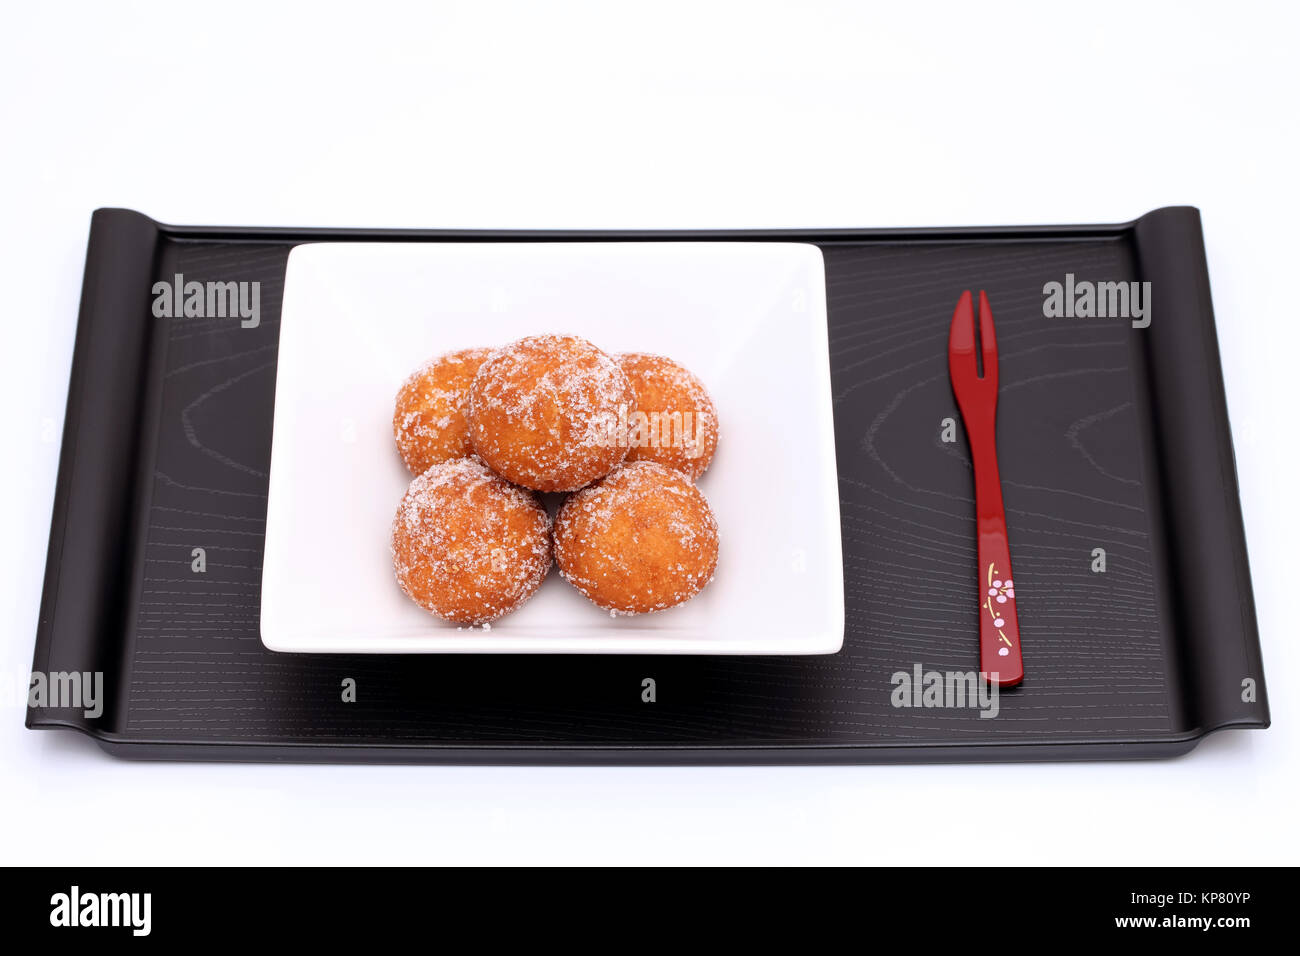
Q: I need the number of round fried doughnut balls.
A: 5